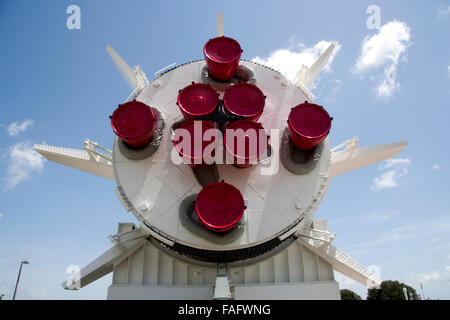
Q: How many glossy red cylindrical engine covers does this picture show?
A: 8